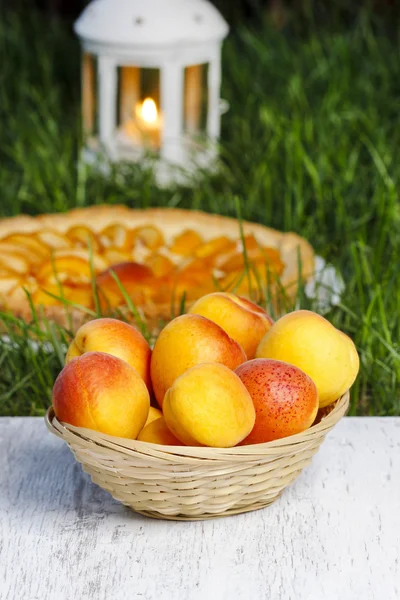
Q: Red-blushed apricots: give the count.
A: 5